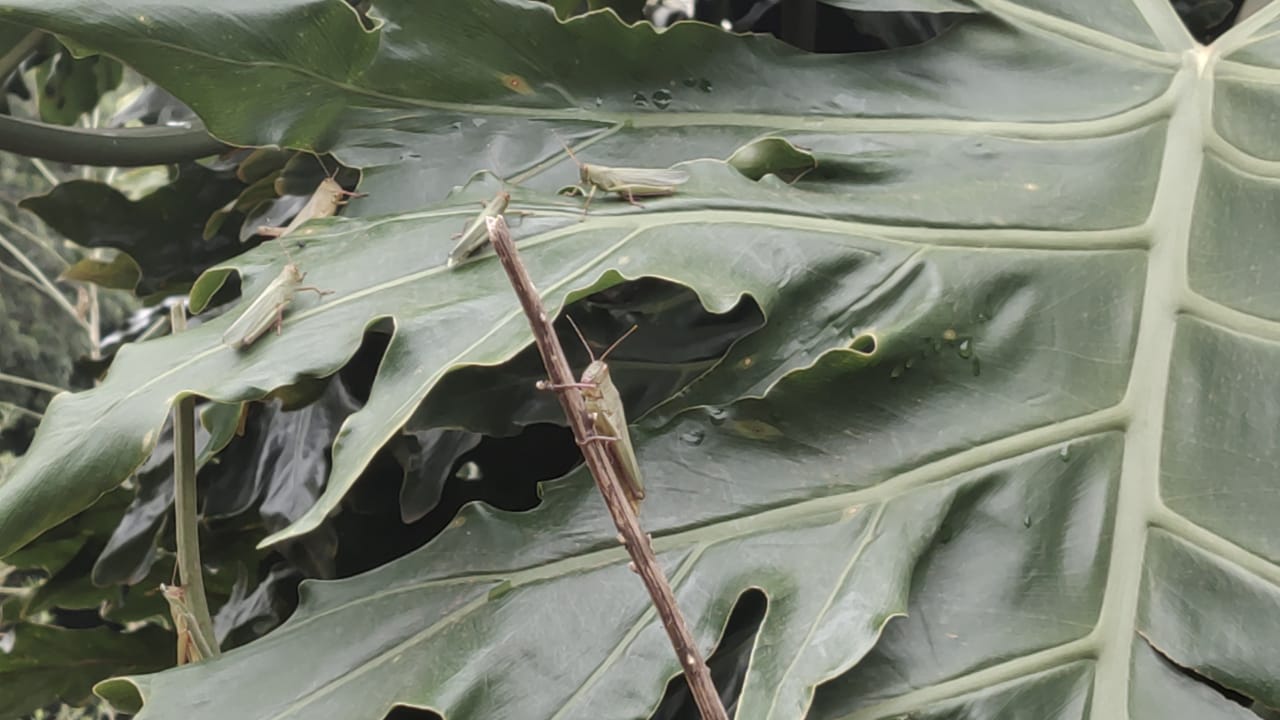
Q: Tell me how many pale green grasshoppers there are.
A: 6